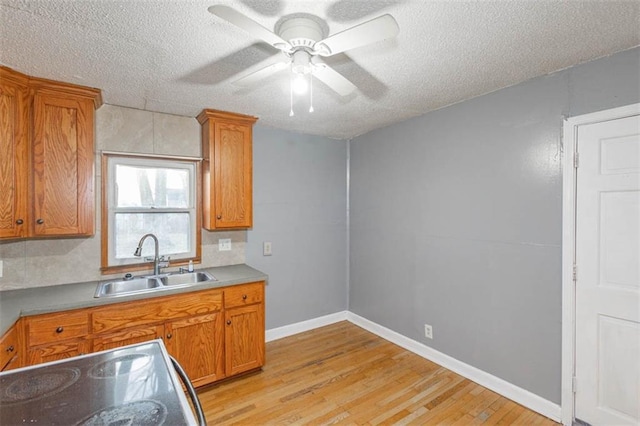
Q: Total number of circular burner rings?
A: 3